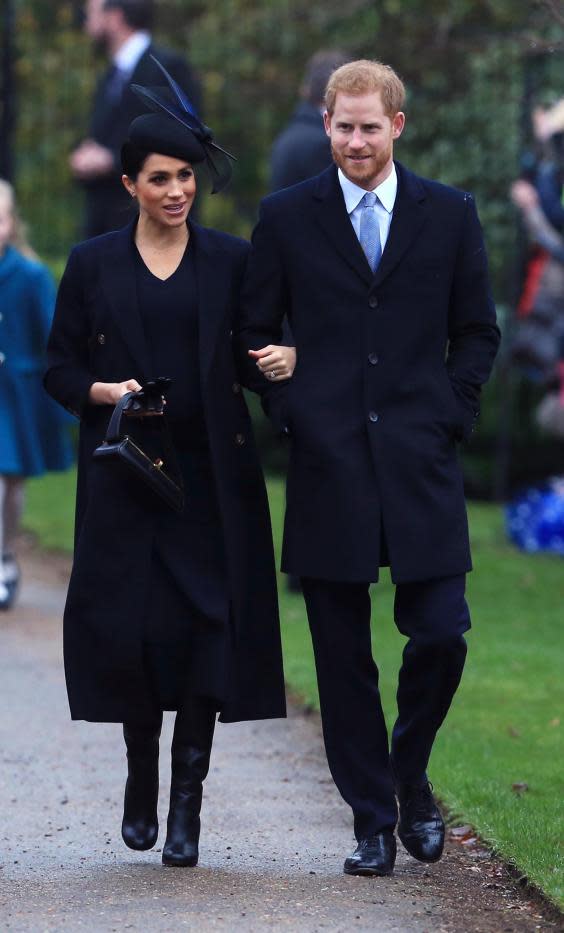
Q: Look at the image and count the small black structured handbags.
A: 1